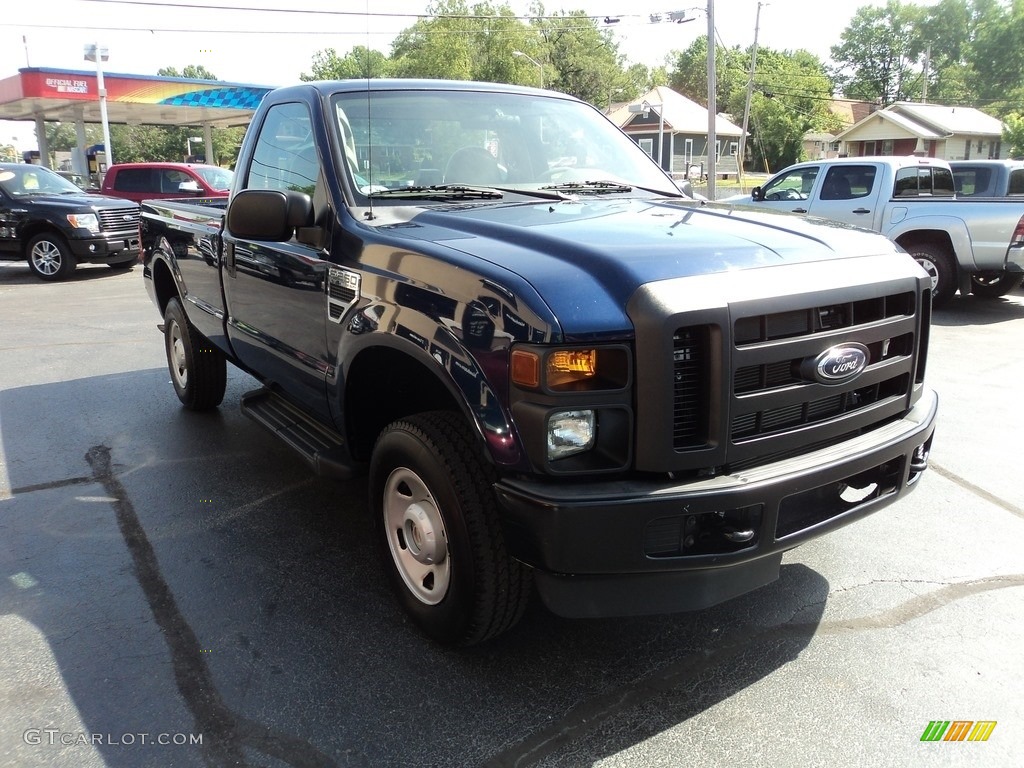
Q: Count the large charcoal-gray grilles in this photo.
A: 1